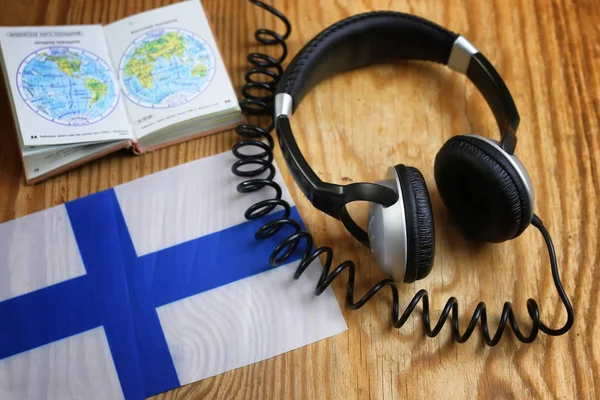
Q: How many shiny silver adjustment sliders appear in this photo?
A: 2